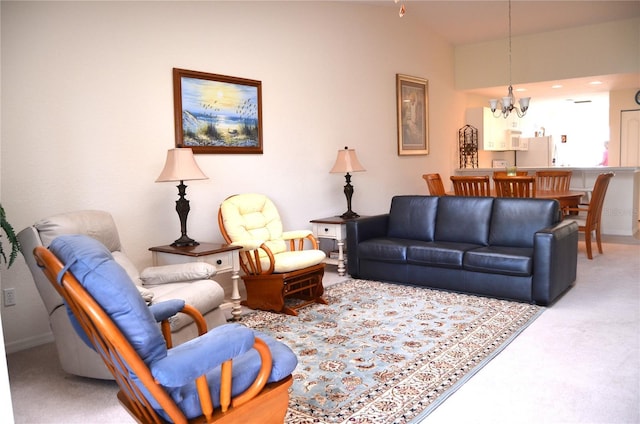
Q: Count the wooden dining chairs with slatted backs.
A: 6